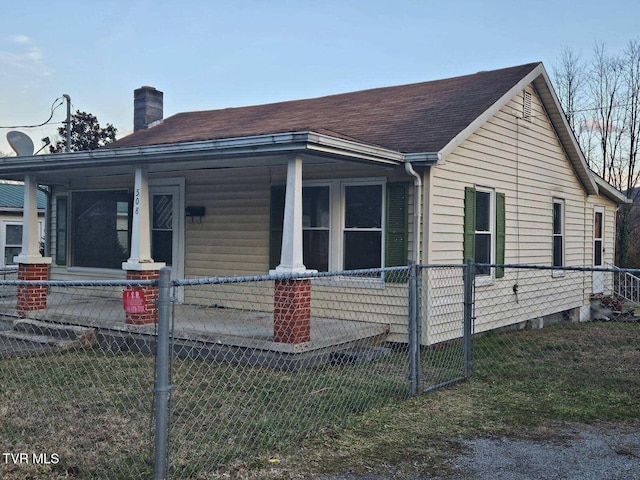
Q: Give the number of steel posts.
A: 3